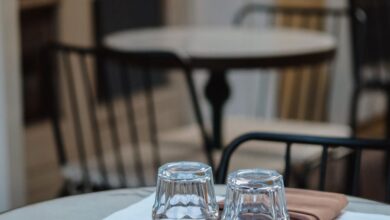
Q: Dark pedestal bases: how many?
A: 1